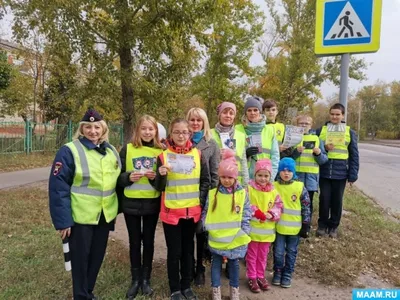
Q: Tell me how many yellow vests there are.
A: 11